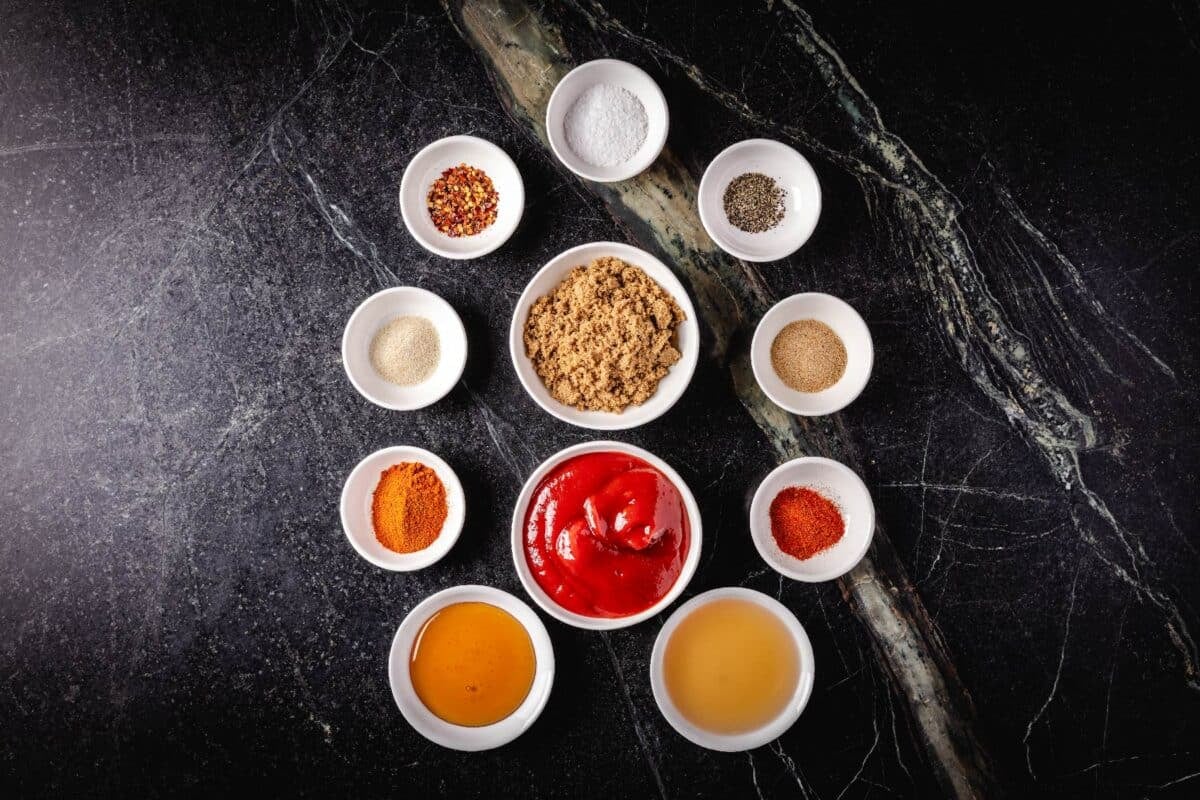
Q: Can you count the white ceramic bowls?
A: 11